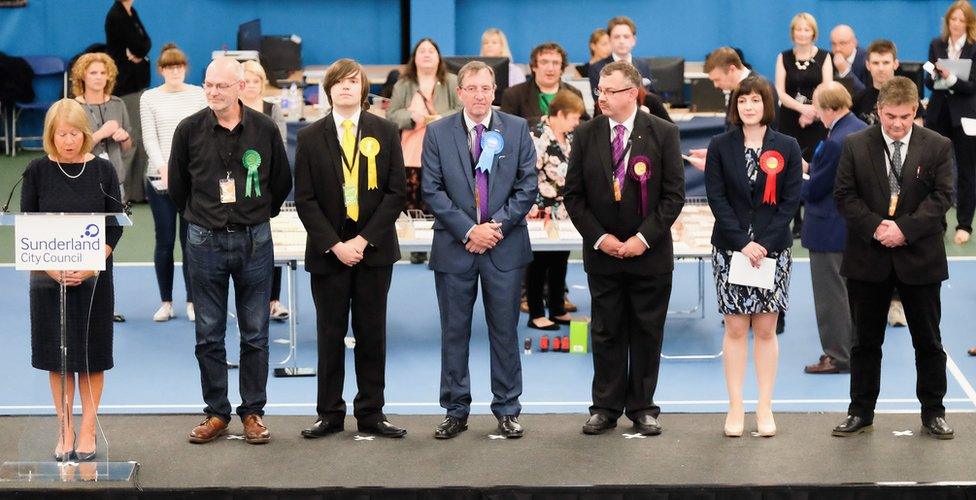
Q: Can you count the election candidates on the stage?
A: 6